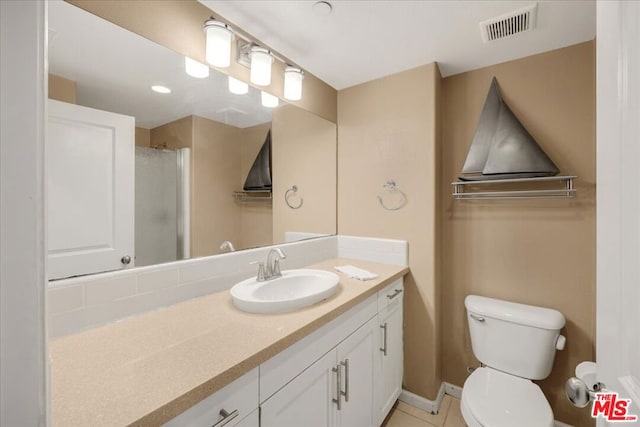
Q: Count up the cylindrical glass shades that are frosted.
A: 3